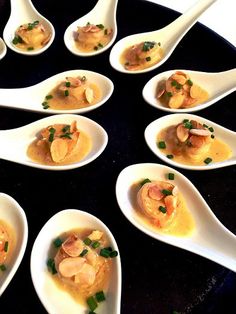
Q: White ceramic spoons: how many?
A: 11